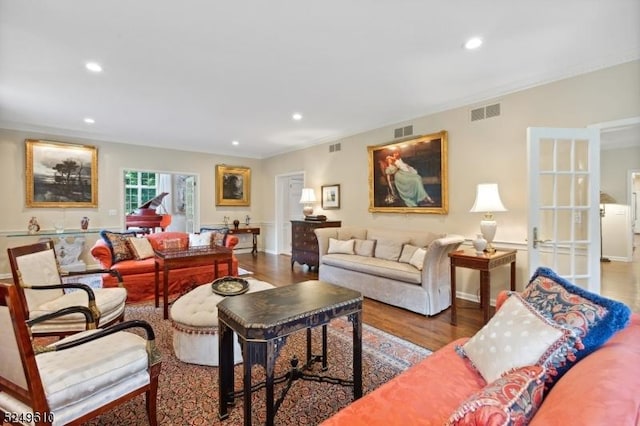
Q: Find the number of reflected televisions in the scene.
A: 0